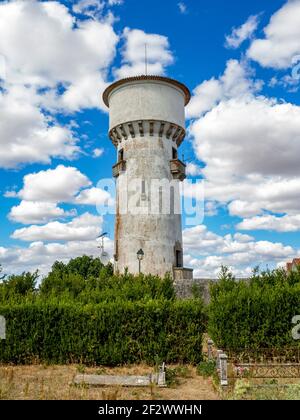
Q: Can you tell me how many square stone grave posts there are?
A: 3